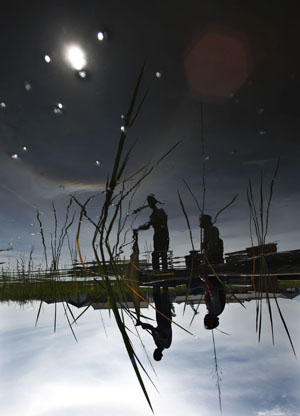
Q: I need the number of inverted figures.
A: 2